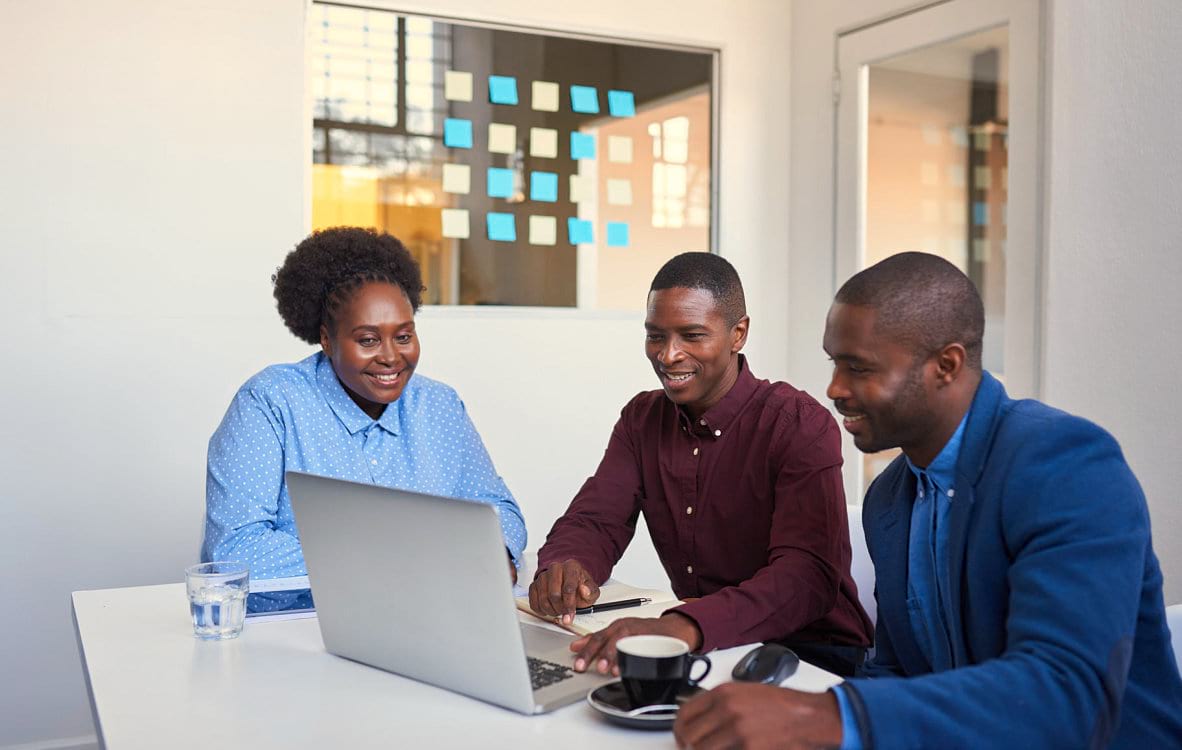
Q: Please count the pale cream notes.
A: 10